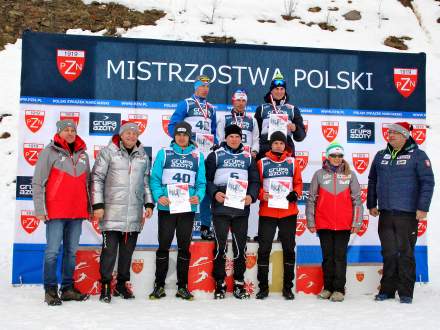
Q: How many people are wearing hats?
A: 10